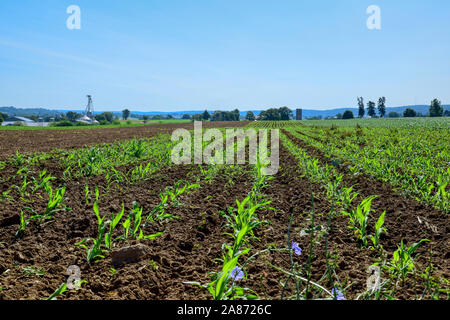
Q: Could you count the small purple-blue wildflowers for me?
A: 3